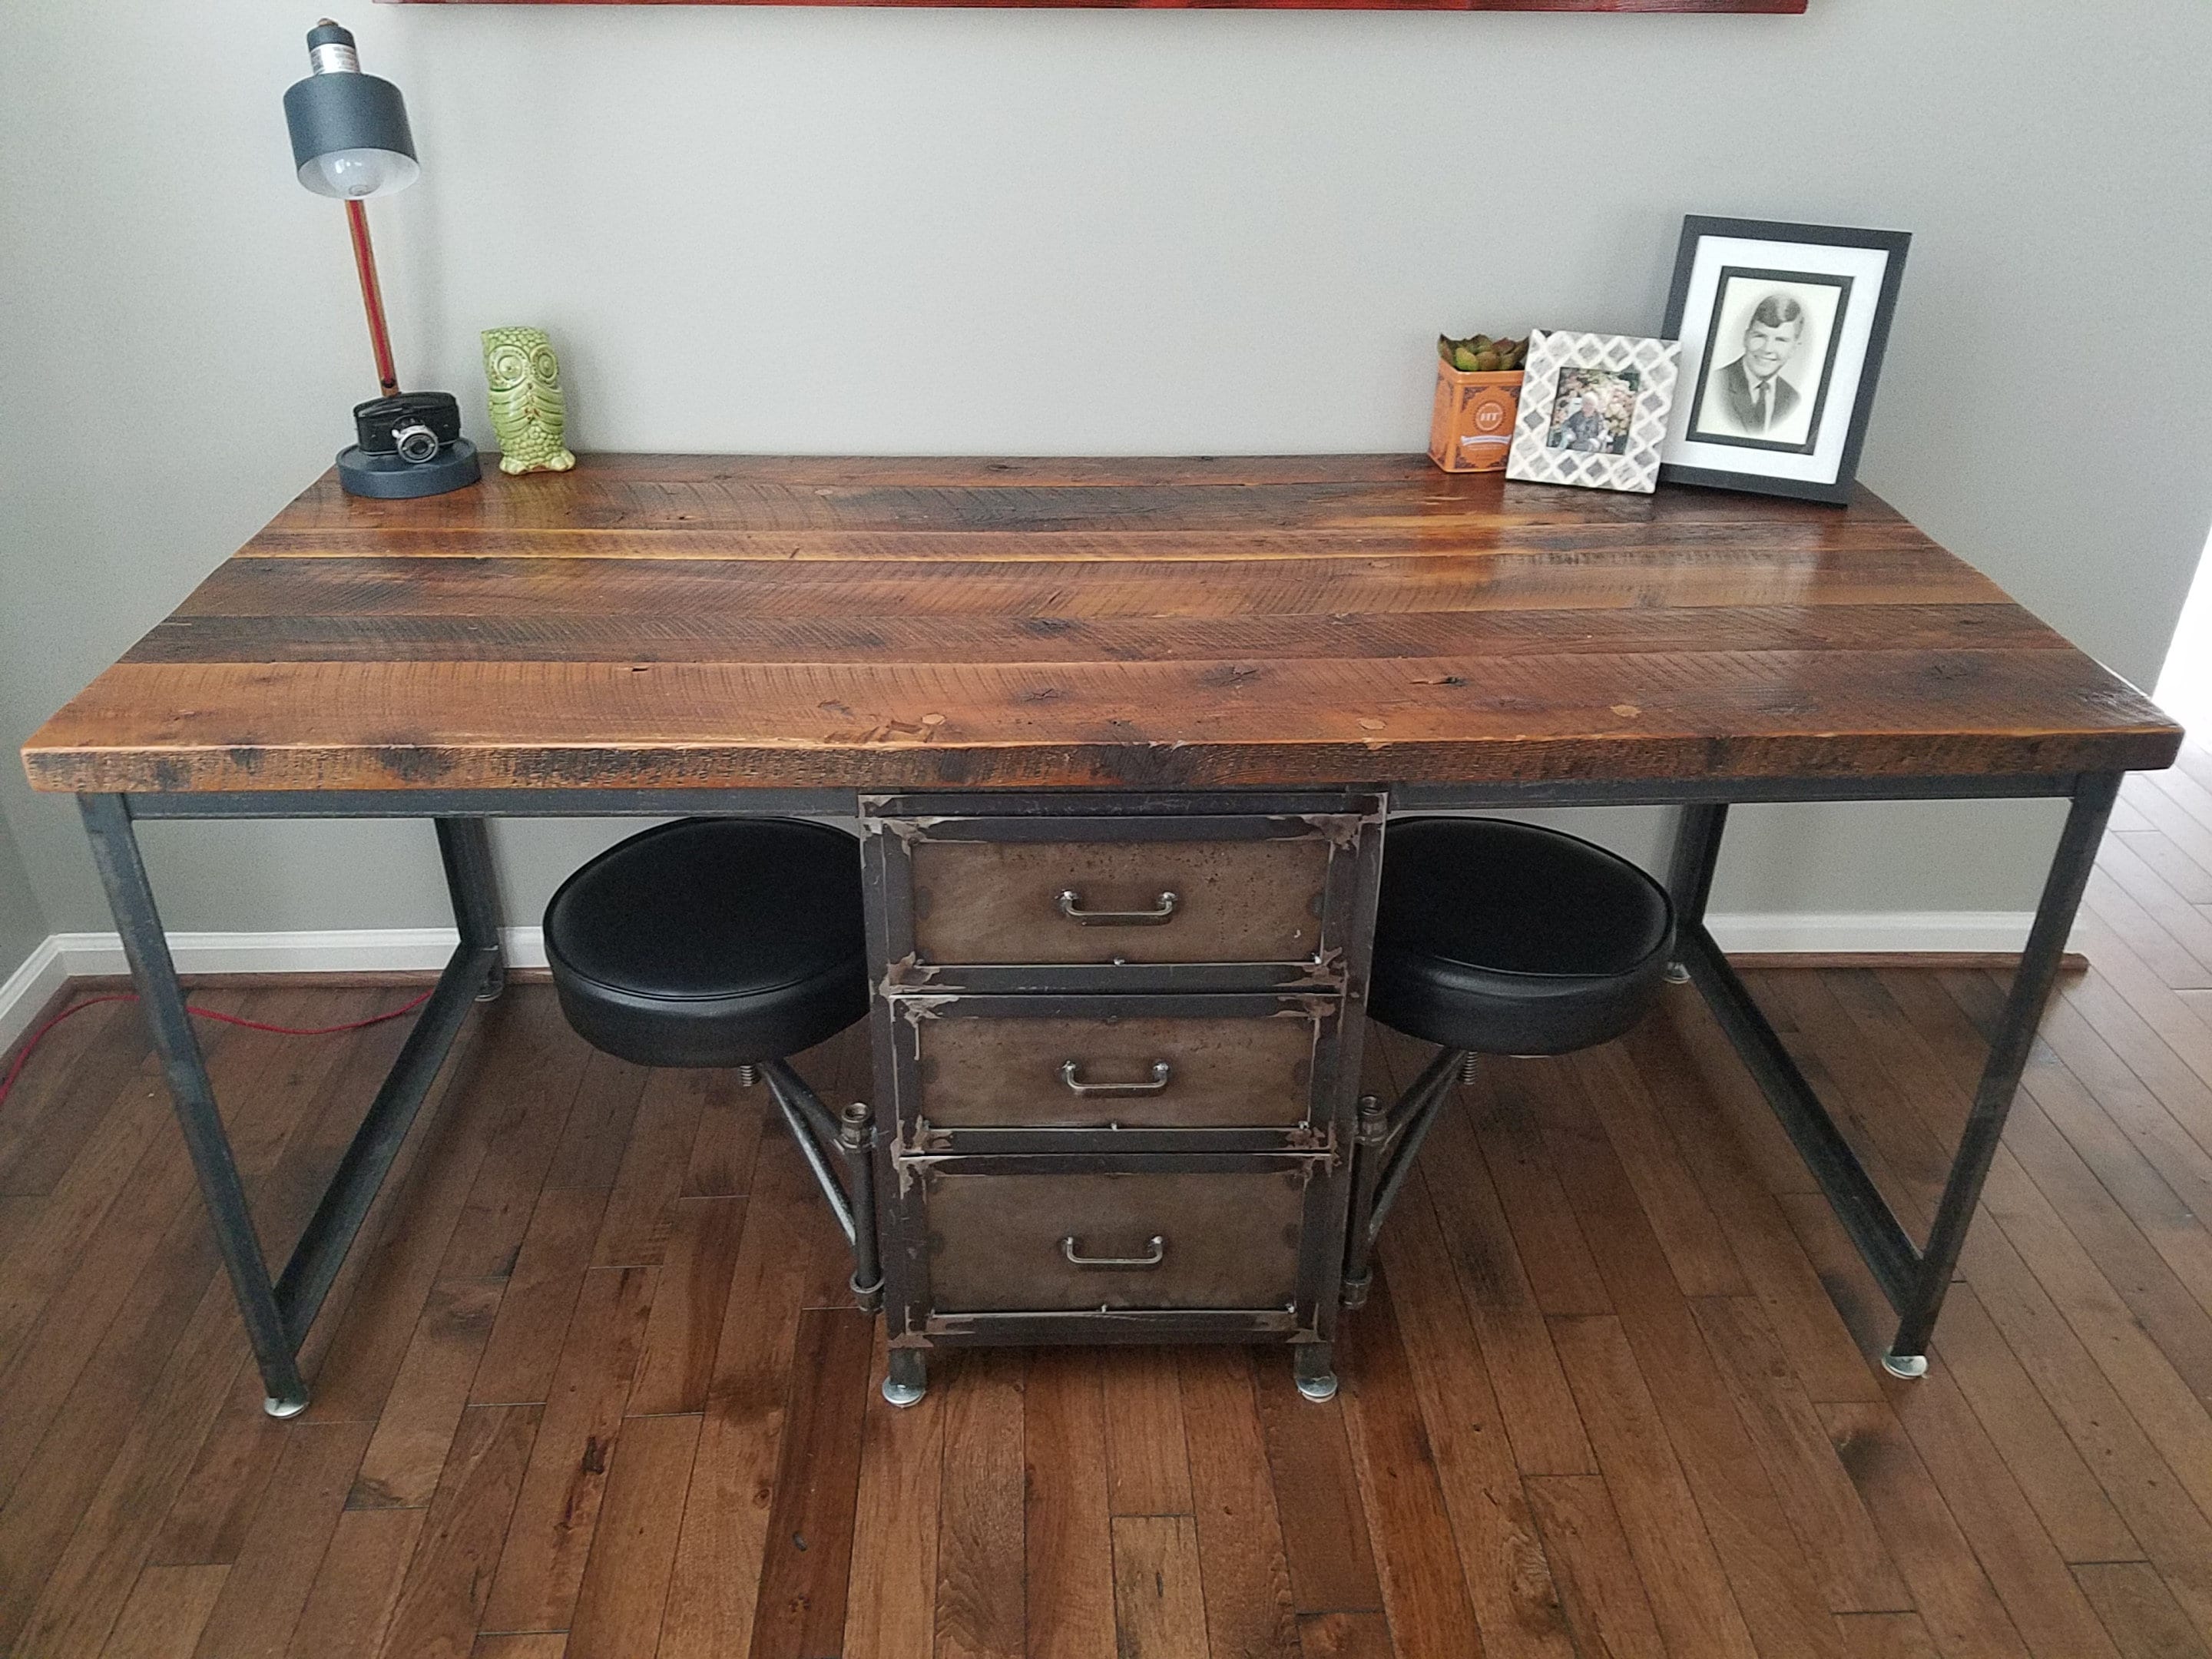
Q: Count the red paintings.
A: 1